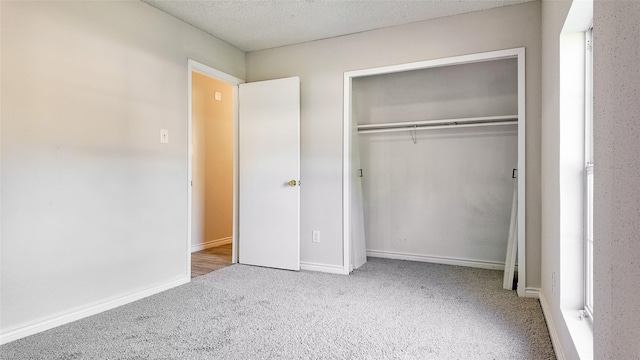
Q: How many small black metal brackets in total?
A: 2